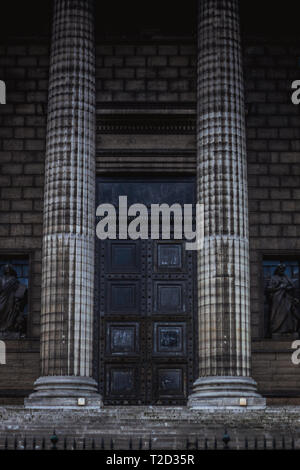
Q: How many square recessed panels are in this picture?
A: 8